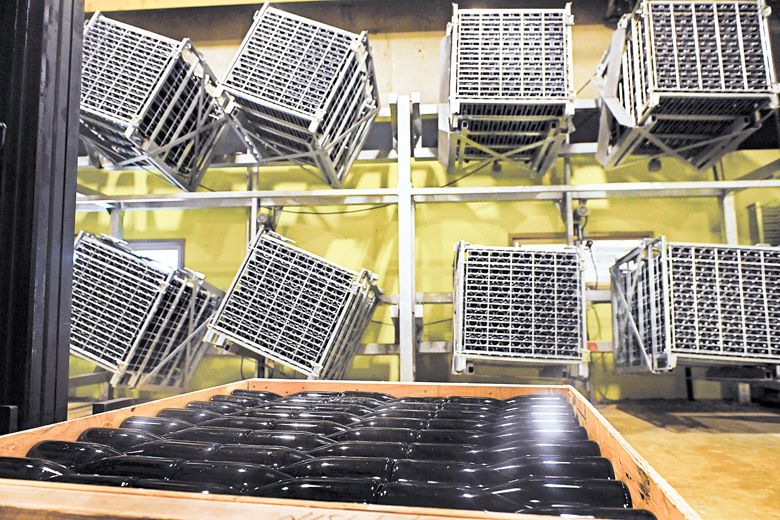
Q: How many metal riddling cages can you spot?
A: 8